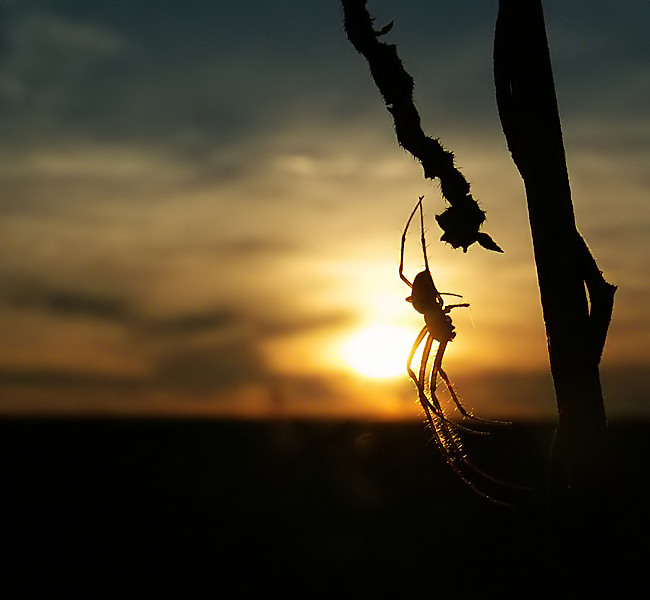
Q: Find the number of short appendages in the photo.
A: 2